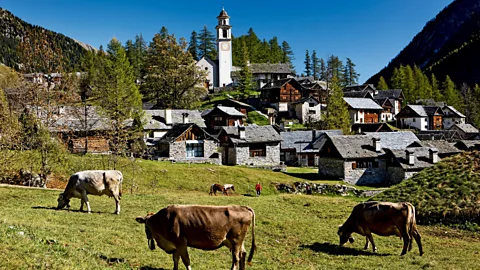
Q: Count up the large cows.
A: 3